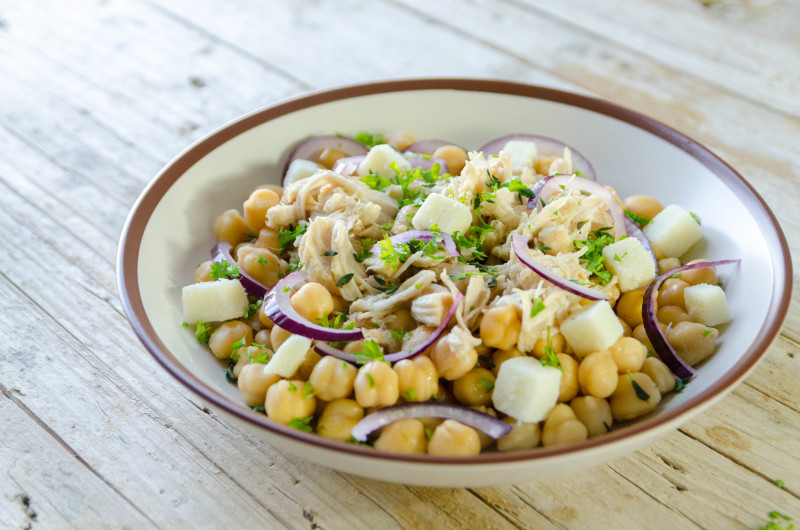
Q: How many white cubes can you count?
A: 11